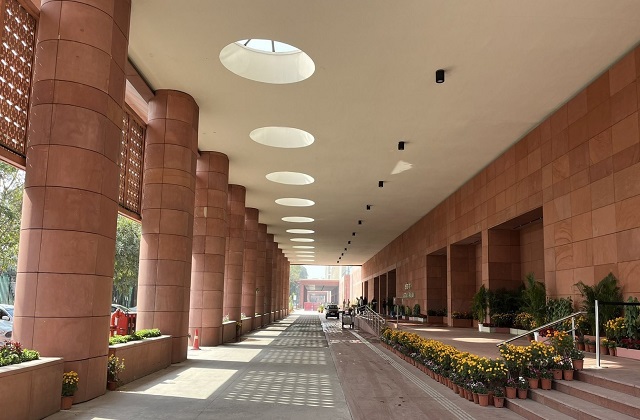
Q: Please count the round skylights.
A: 11